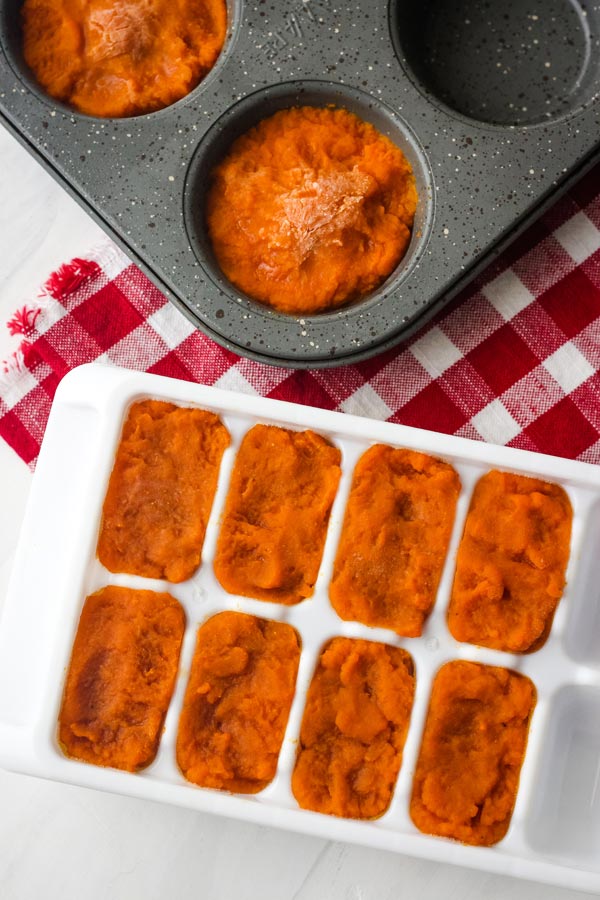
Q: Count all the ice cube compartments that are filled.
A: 8